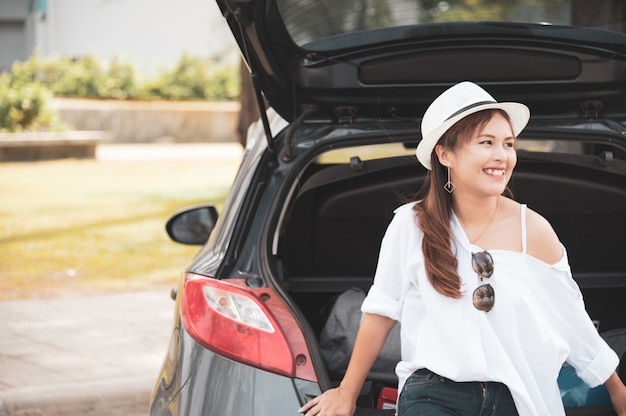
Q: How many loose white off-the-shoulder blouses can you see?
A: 1